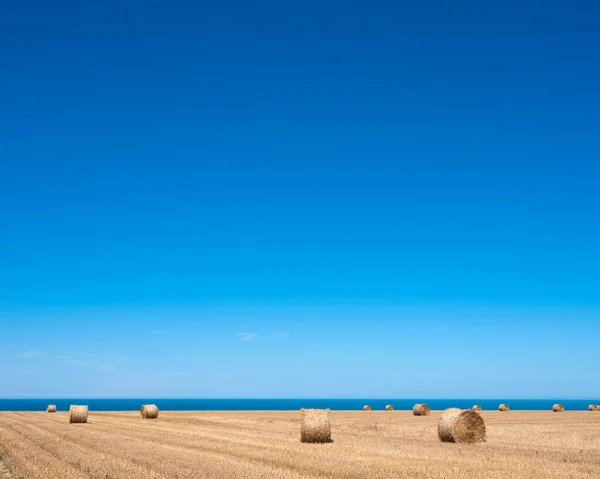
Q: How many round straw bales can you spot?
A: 12